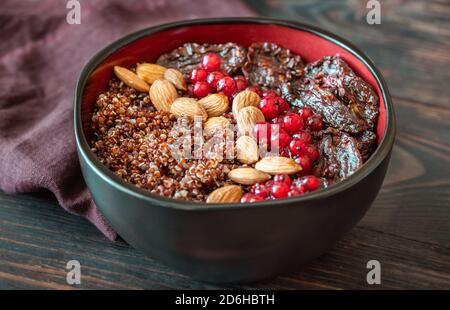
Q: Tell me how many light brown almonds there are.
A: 13